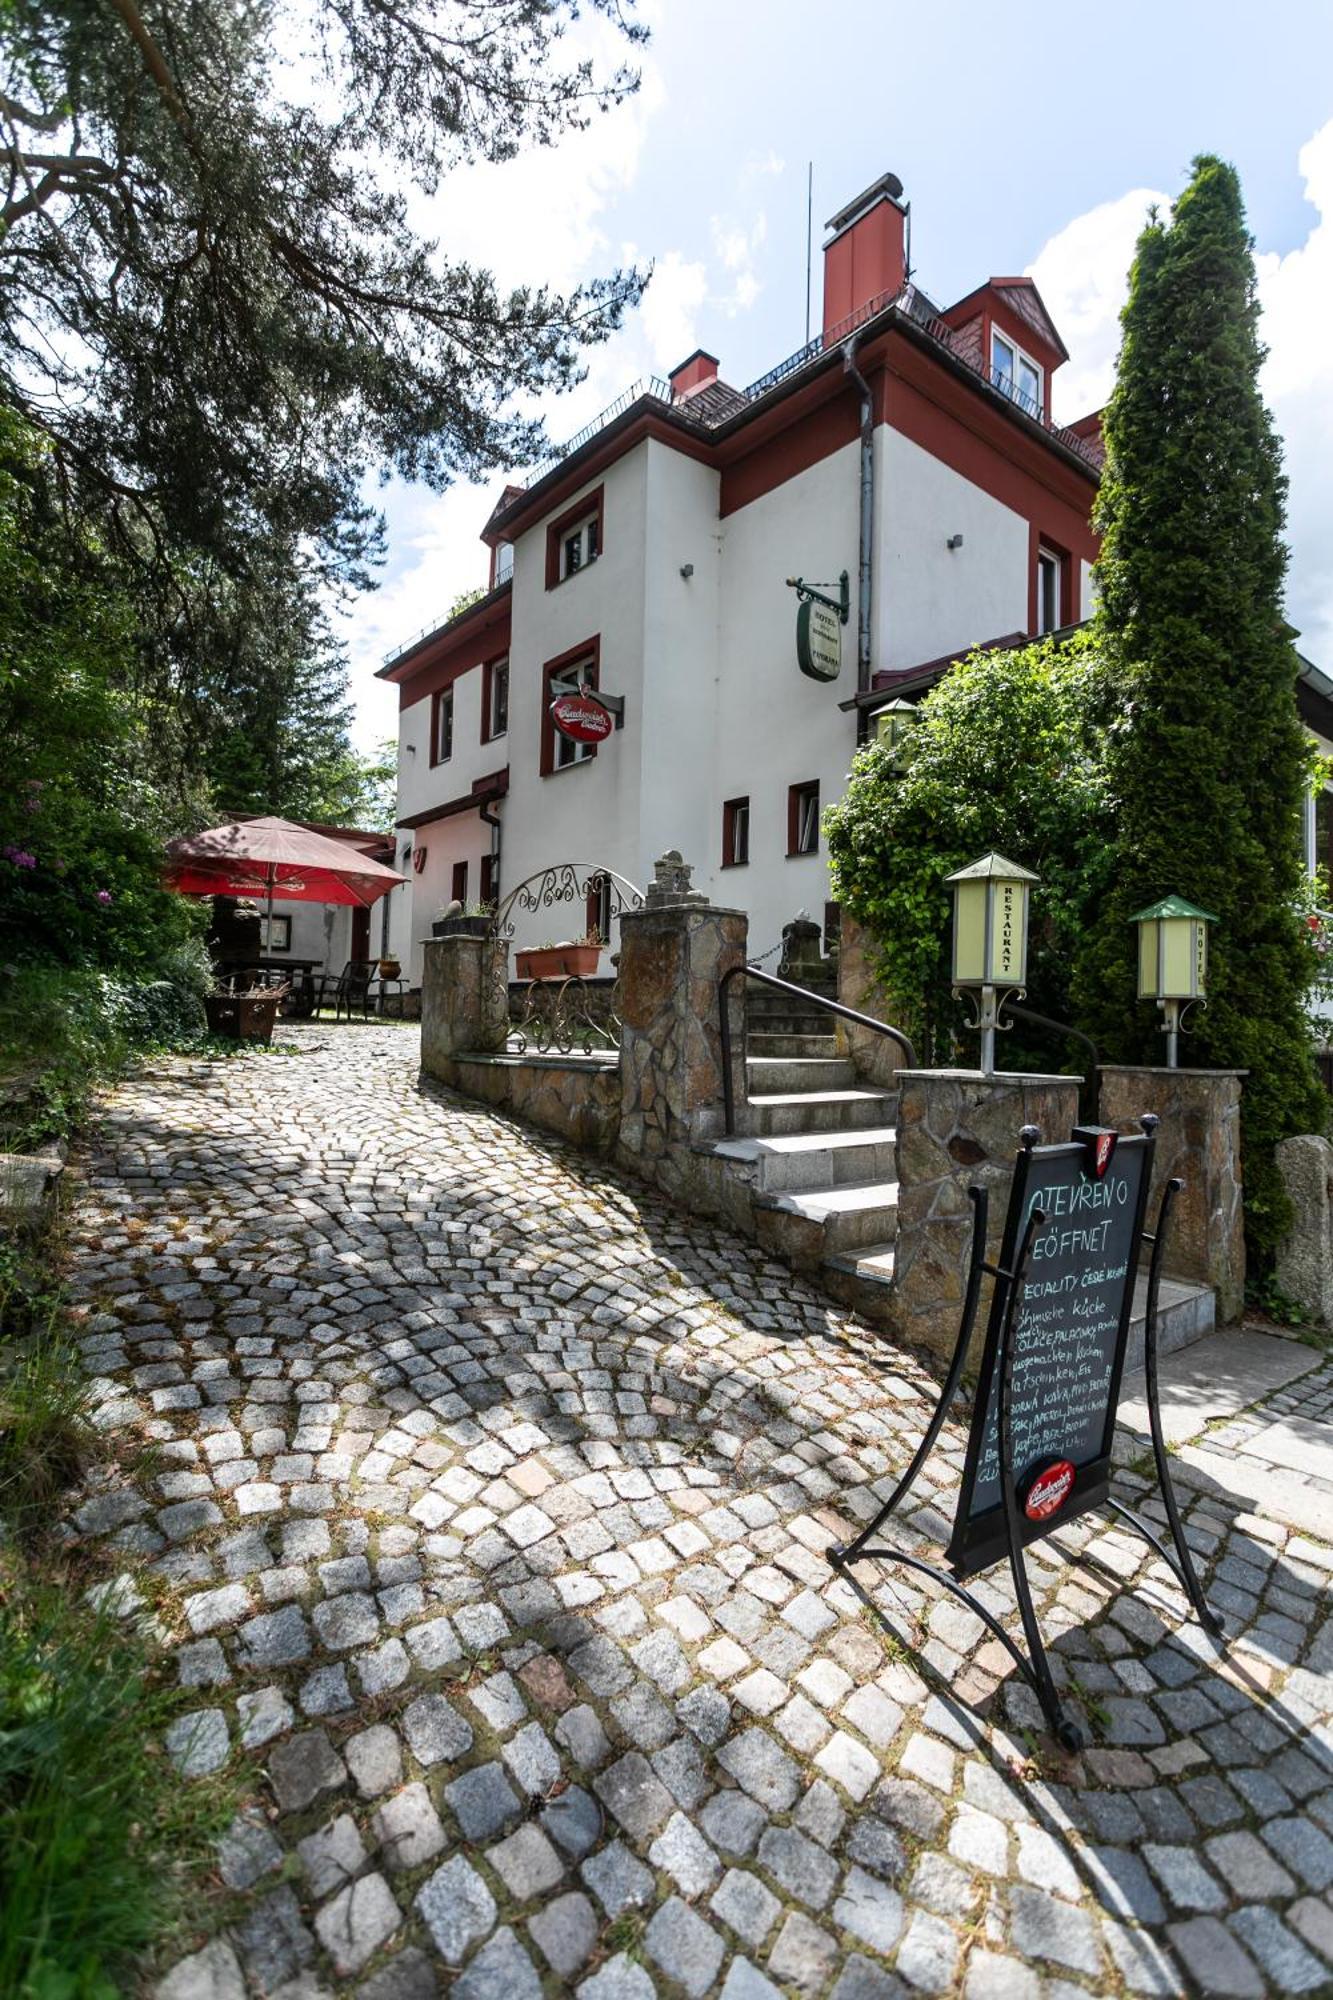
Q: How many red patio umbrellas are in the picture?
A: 1